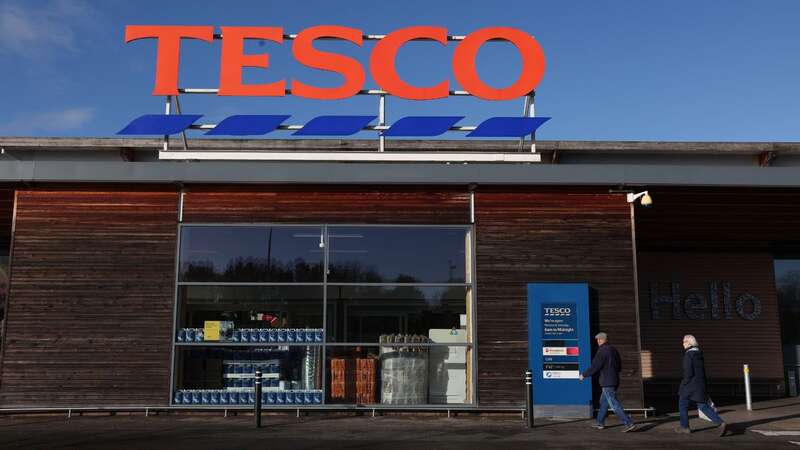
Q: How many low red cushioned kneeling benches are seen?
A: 0